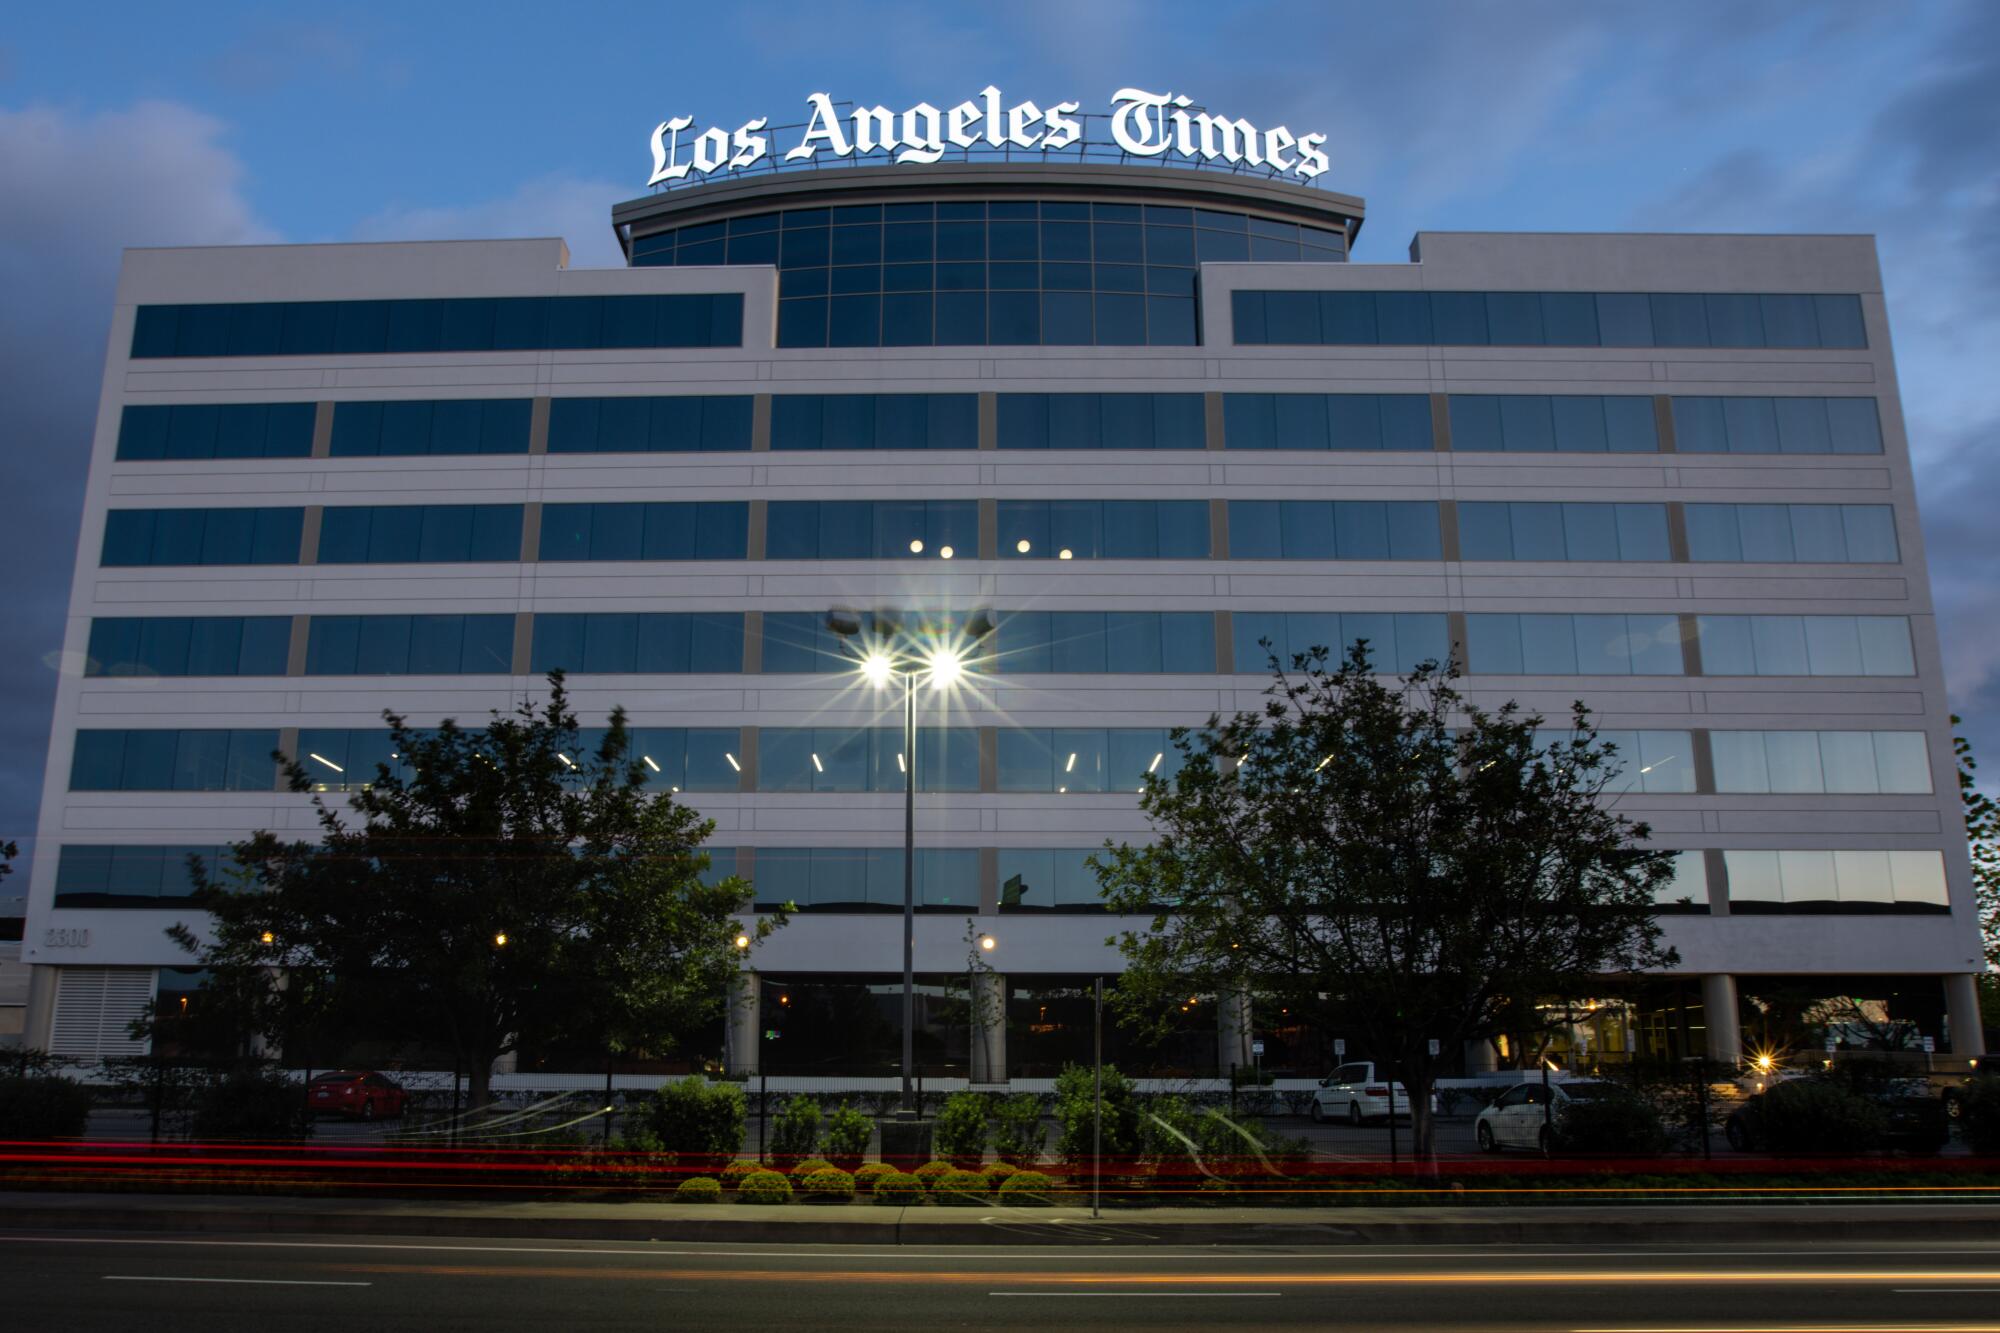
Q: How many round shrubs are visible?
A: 11